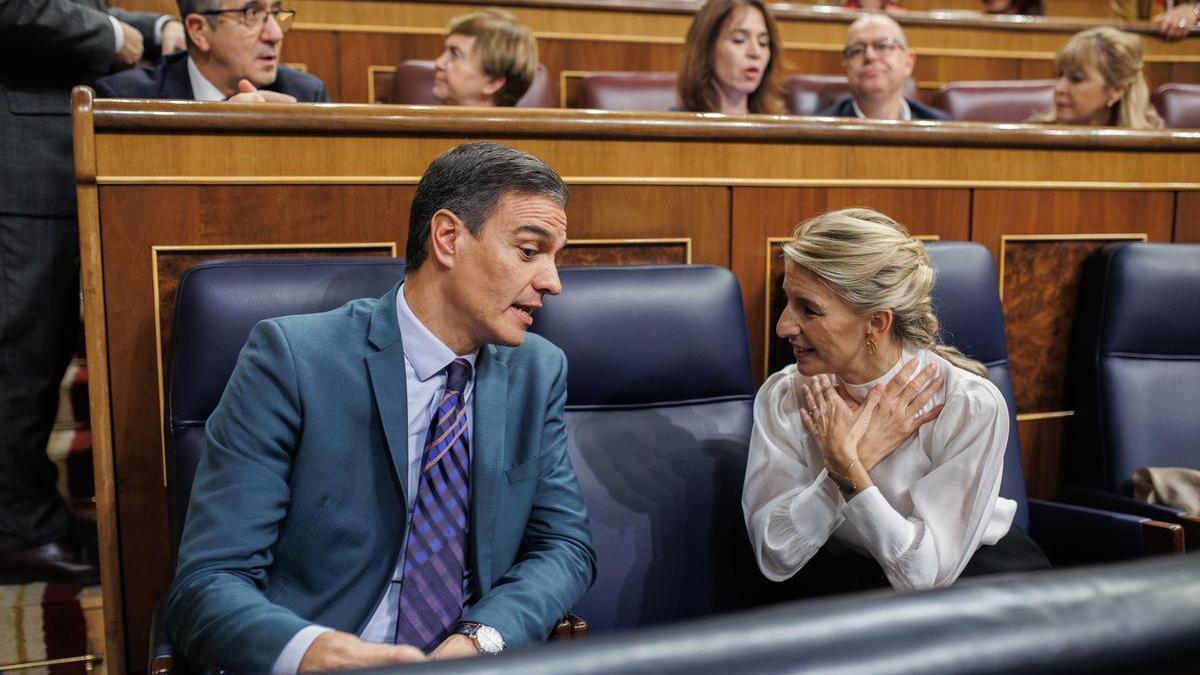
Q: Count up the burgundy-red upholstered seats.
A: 5